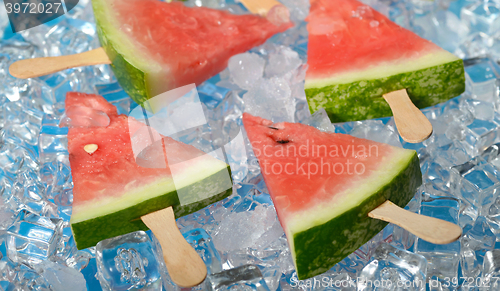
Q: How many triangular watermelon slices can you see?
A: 4